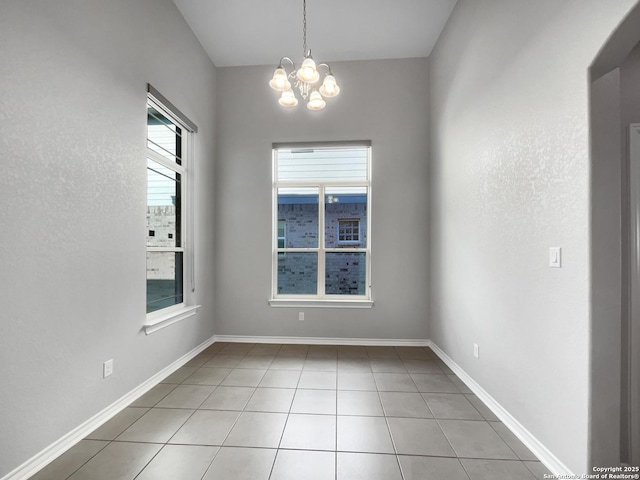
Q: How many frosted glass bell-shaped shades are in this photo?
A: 5